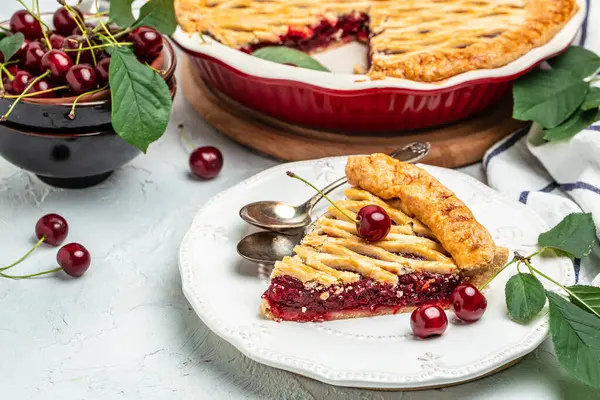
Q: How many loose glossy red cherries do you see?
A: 6